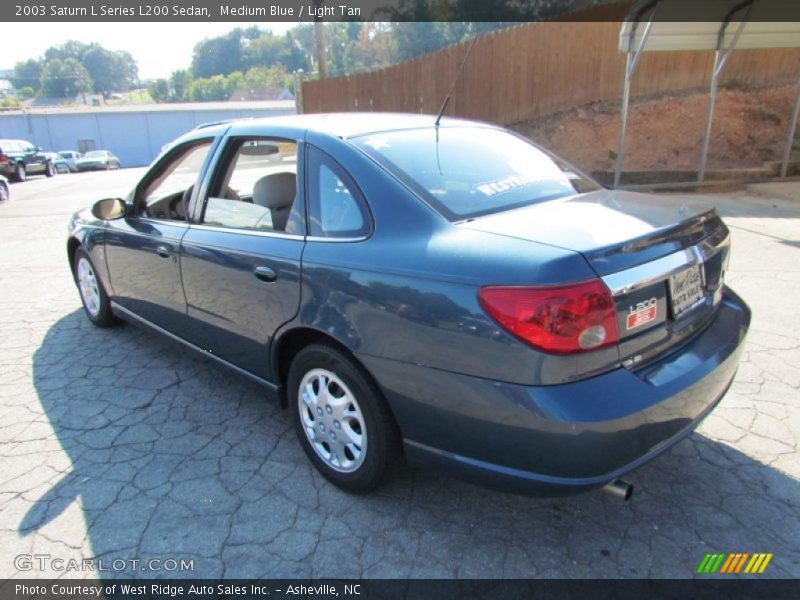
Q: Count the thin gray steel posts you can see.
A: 3